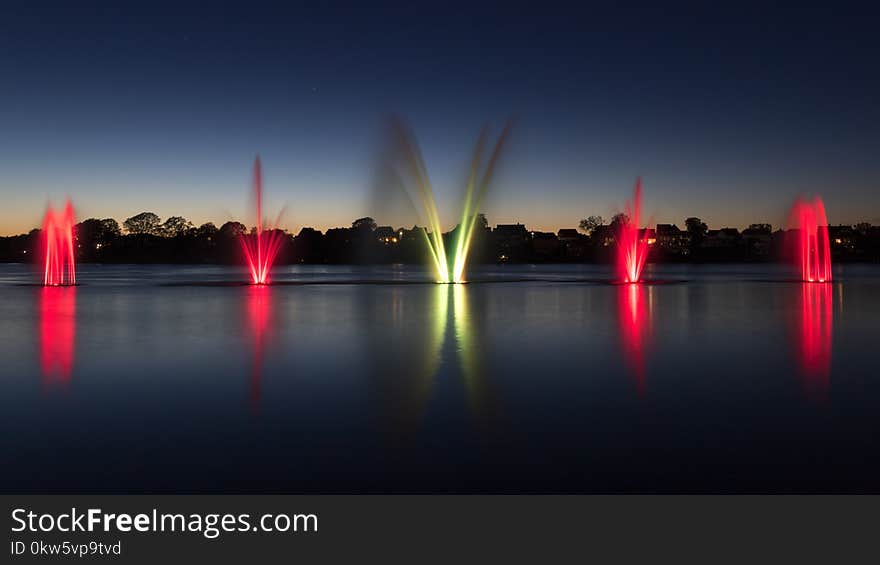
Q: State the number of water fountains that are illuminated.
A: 5